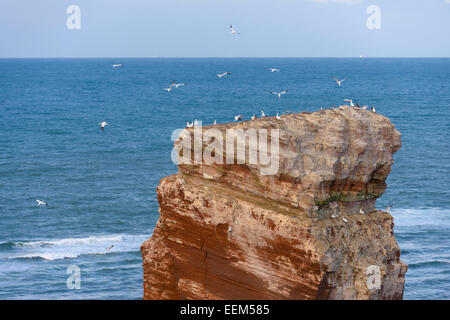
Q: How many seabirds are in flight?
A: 11